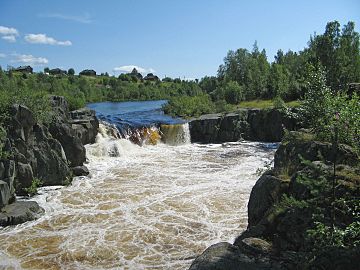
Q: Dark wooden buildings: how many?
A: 5